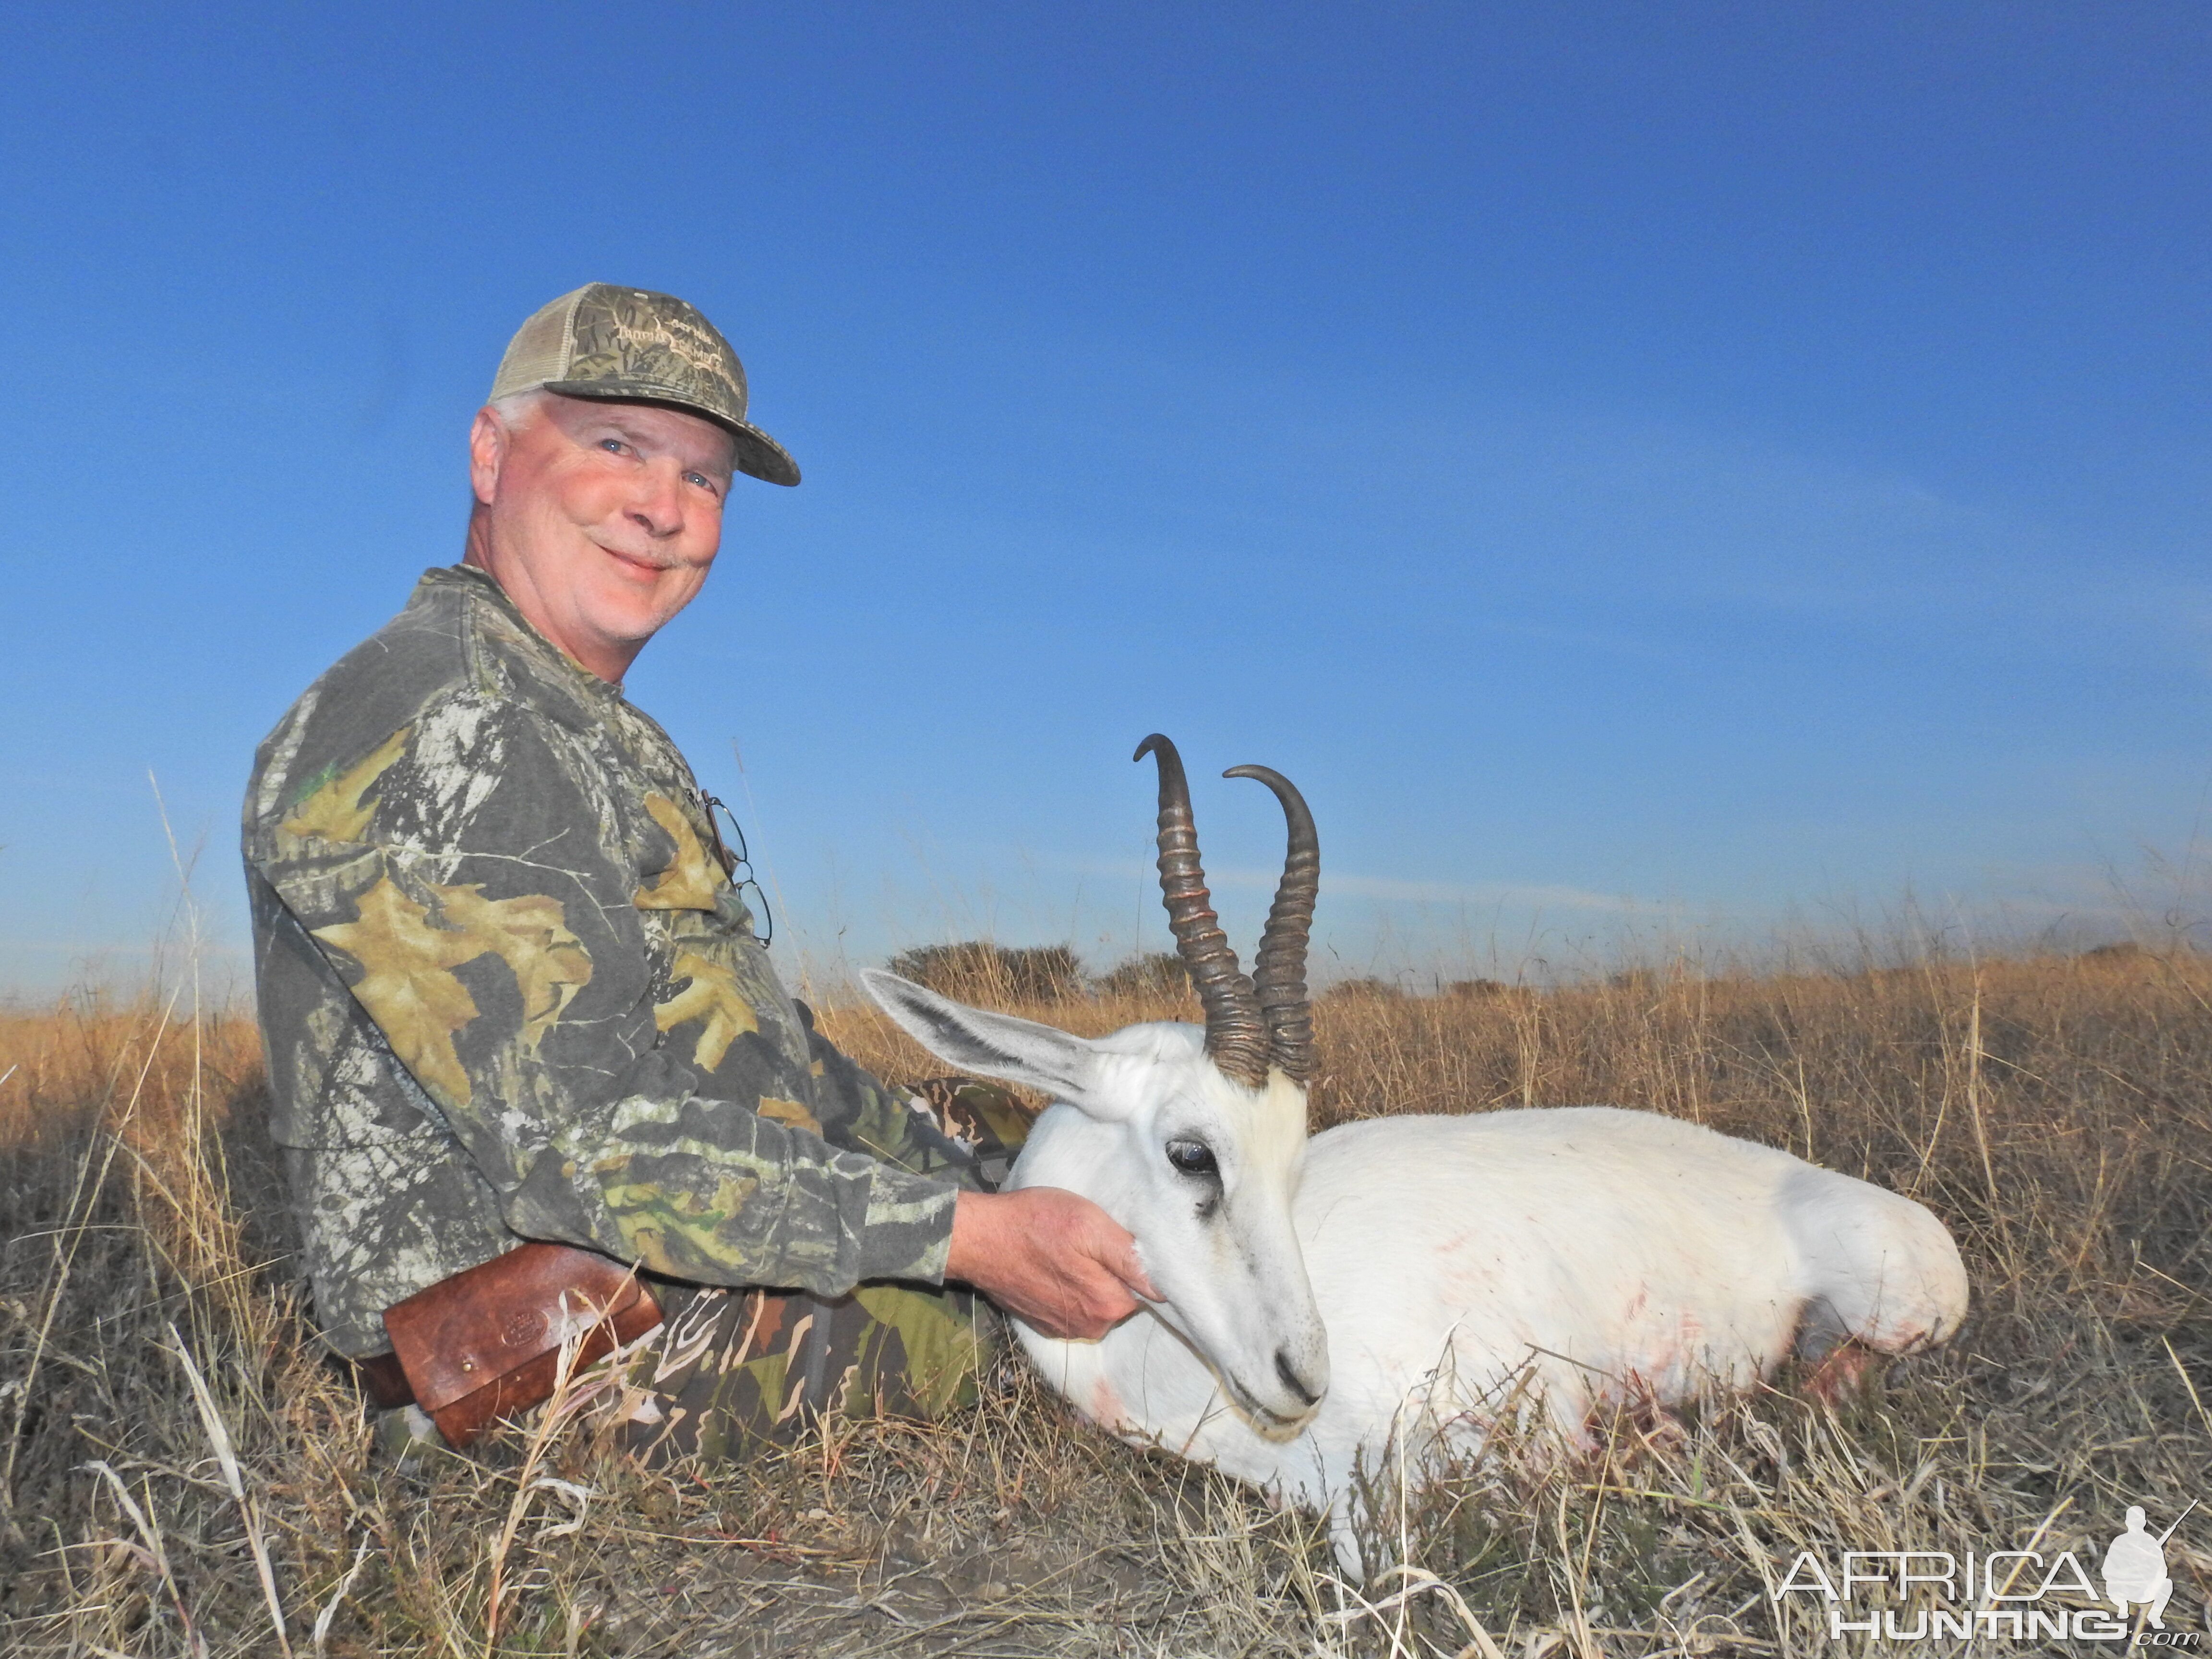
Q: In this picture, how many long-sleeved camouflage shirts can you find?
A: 1